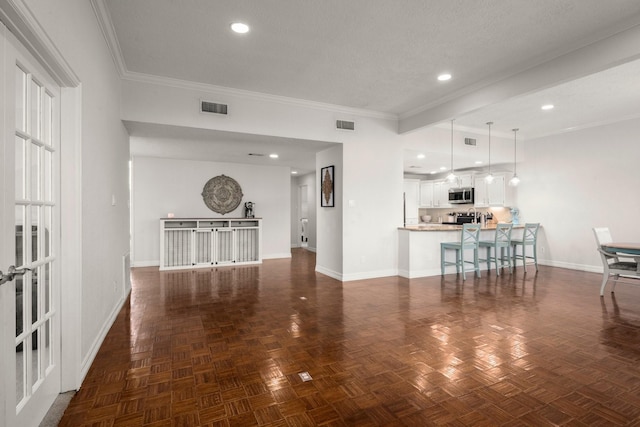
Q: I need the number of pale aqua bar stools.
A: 3